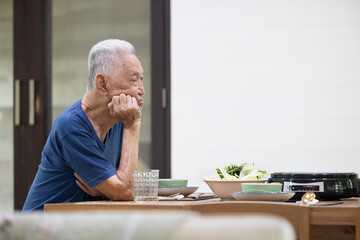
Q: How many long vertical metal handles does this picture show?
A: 2